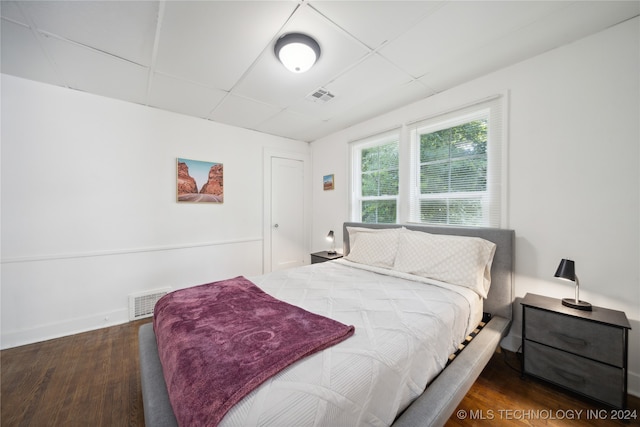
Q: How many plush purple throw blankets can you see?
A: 1